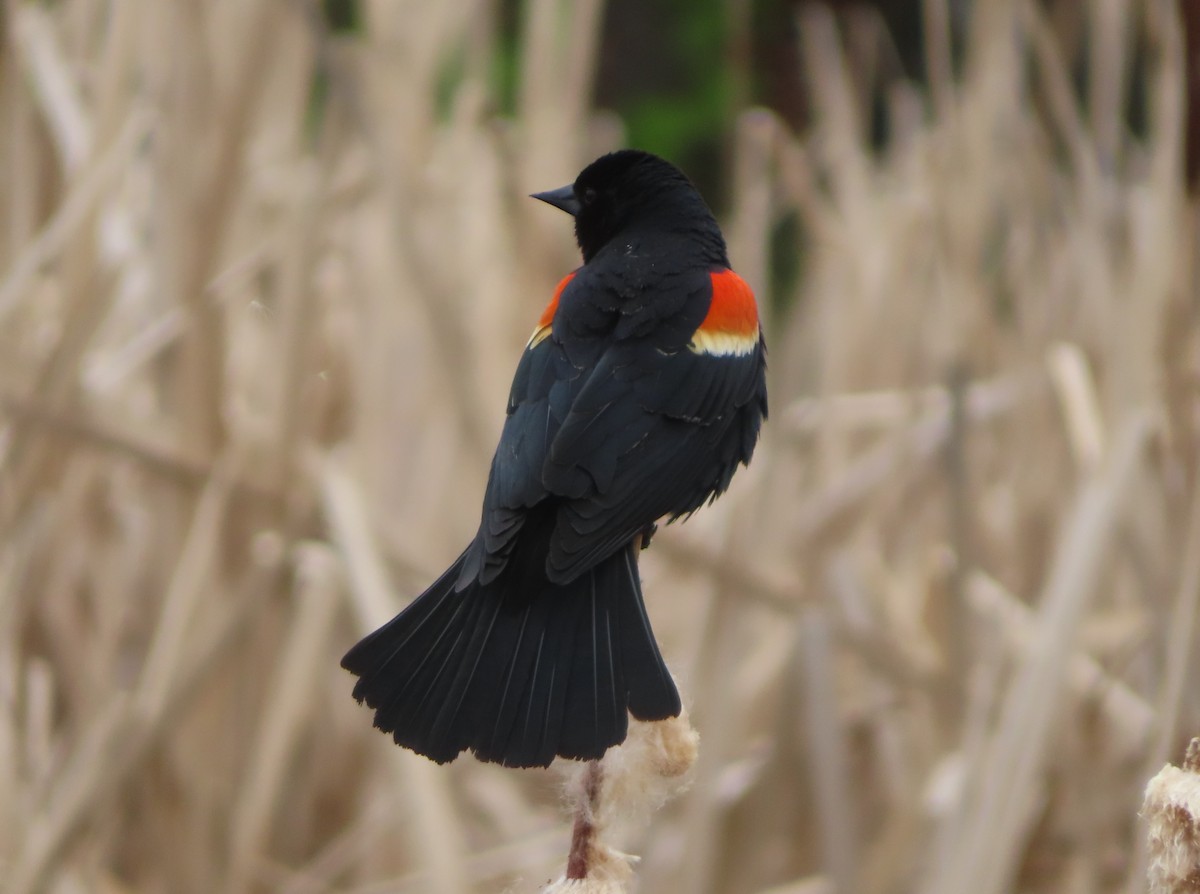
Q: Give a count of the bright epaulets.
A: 2